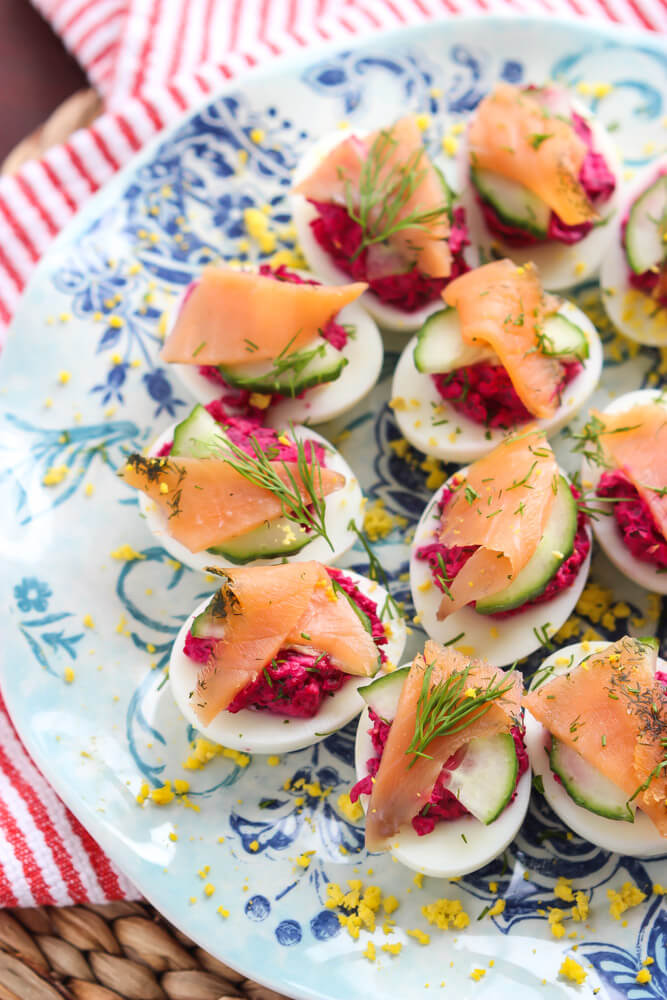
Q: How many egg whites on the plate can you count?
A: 11